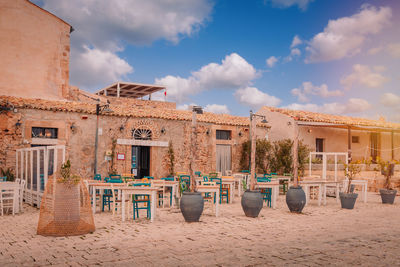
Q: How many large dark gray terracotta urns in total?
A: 3